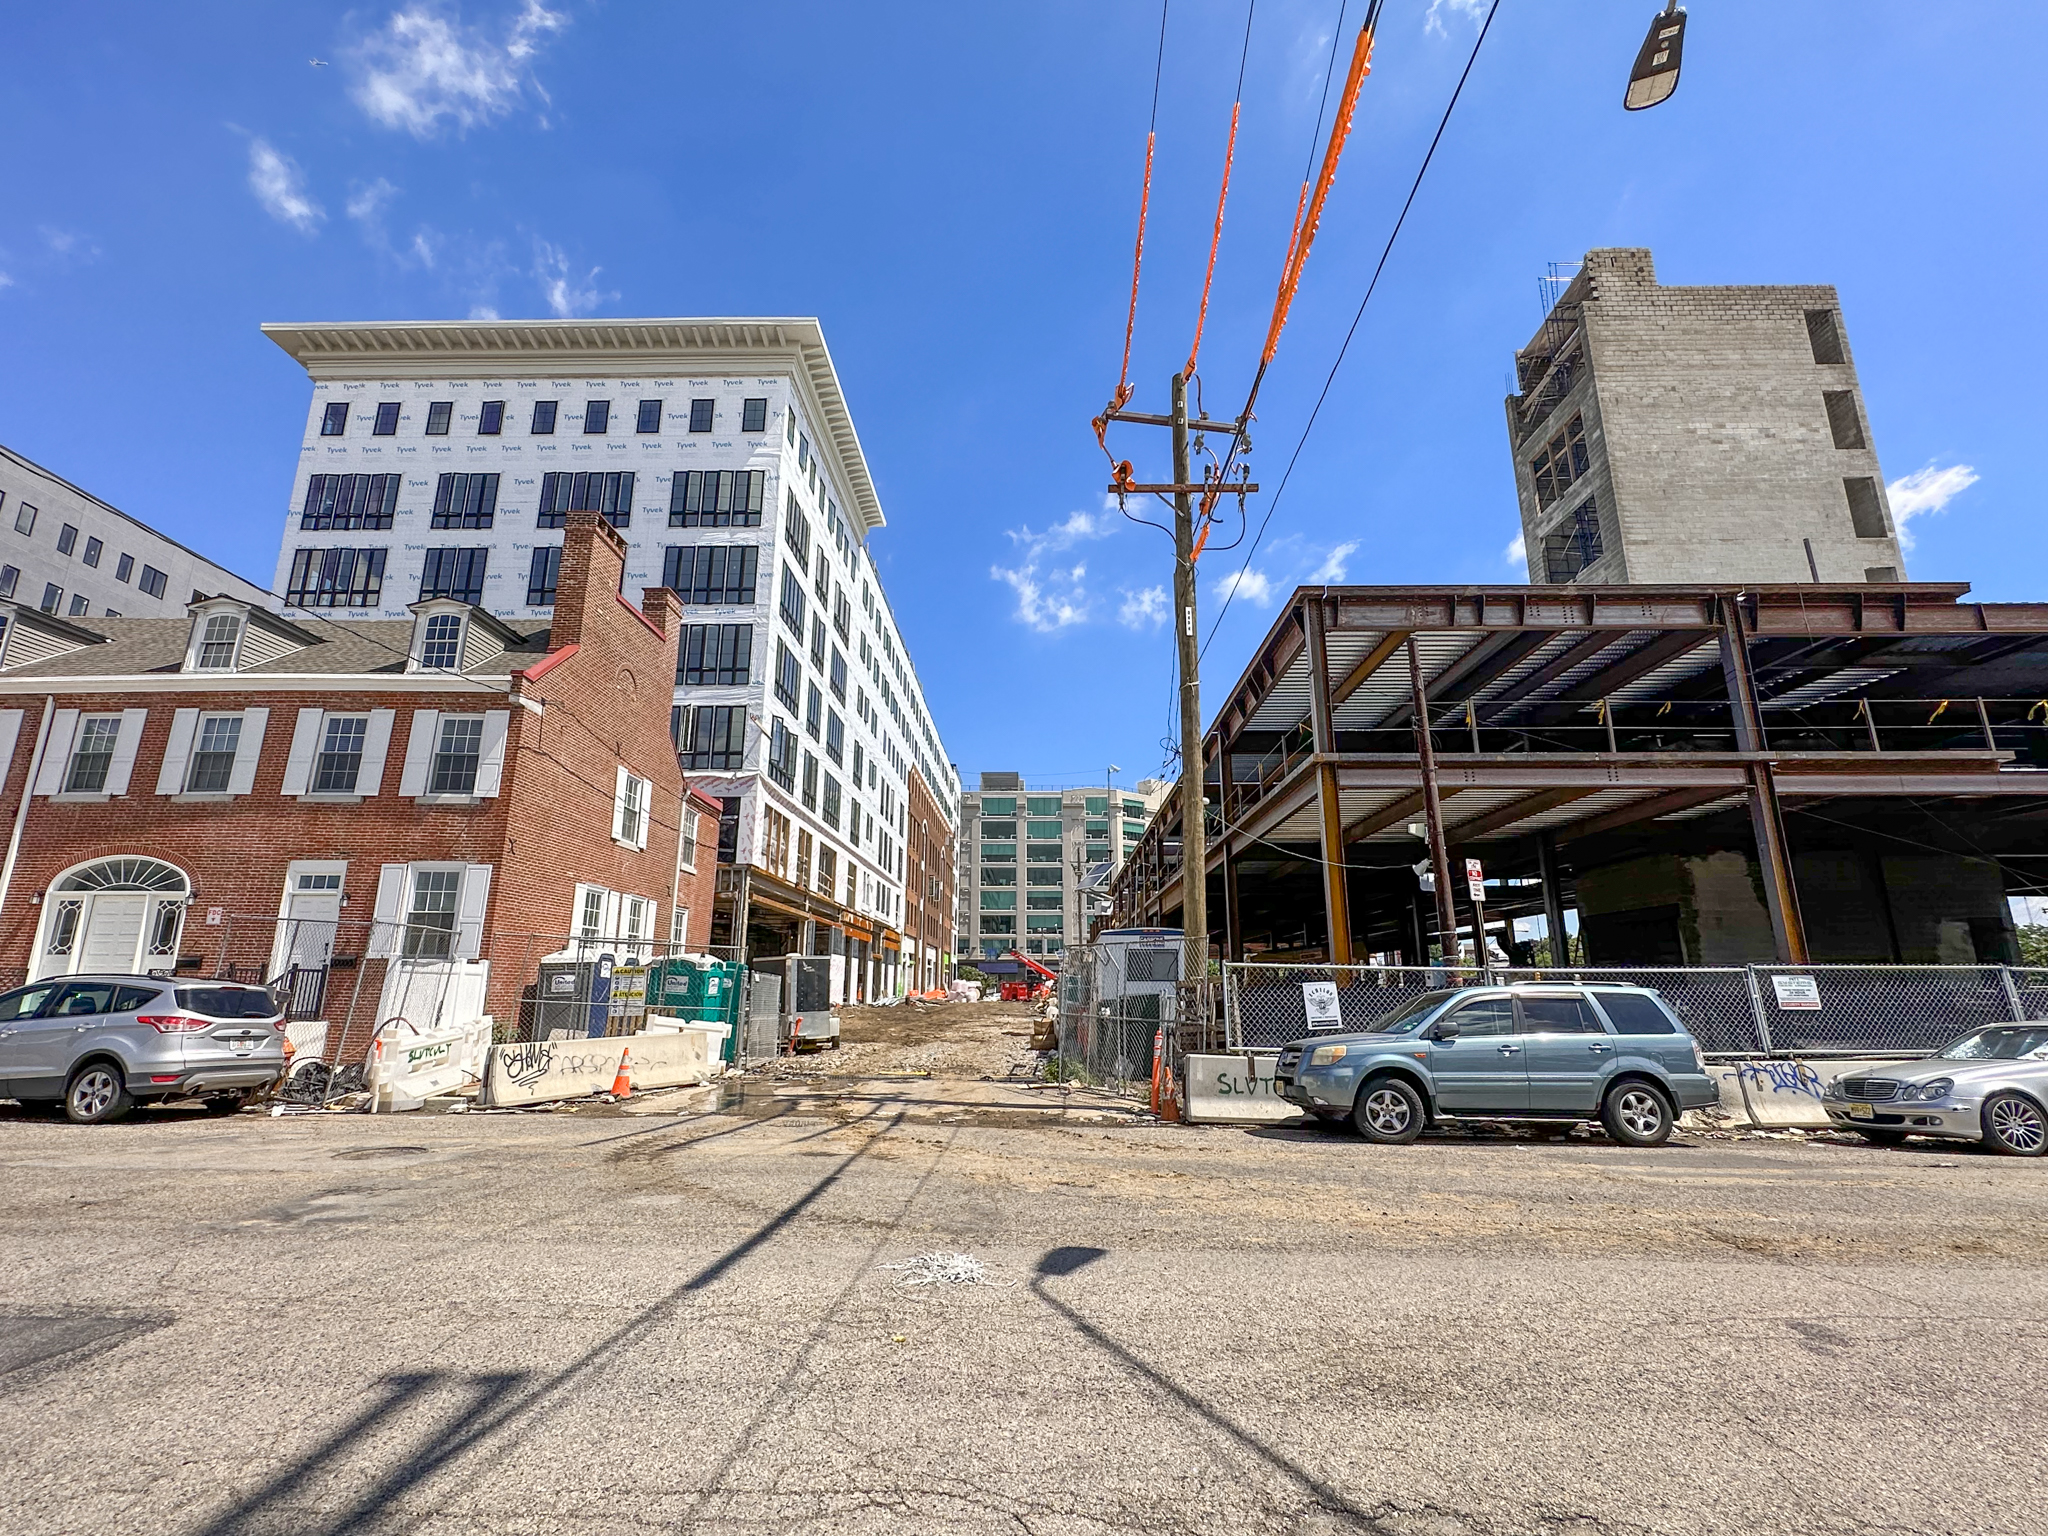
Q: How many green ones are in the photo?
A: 2